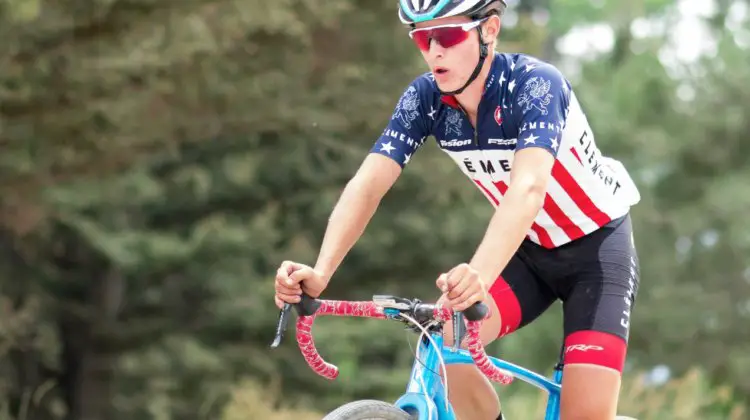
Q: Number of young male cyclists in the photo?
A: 1